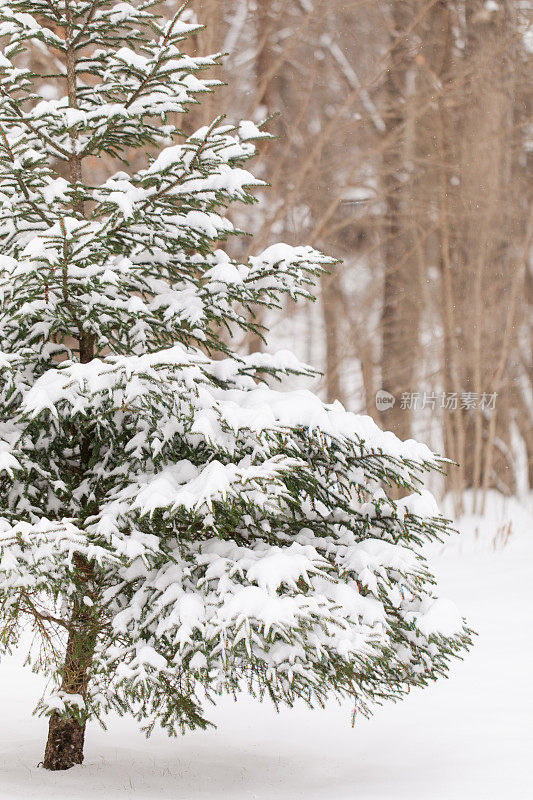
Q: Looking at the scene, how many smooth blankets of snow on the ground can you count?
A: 1